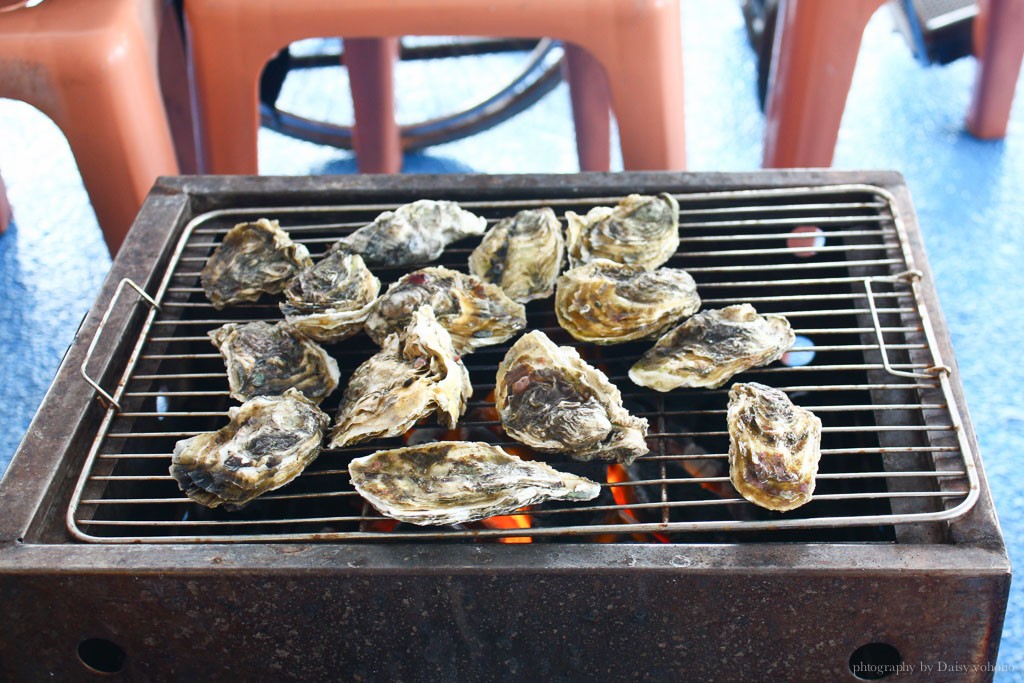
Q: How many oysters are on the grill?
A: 14